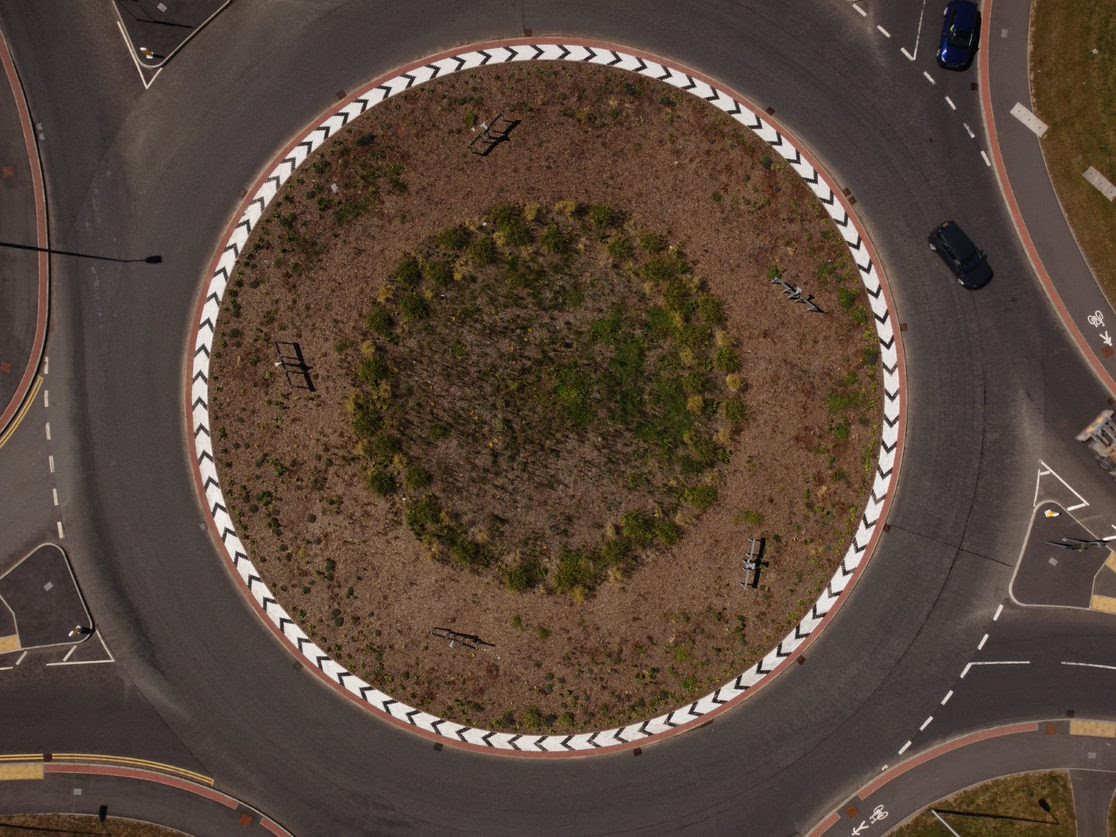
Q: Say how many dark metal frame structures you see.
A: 5